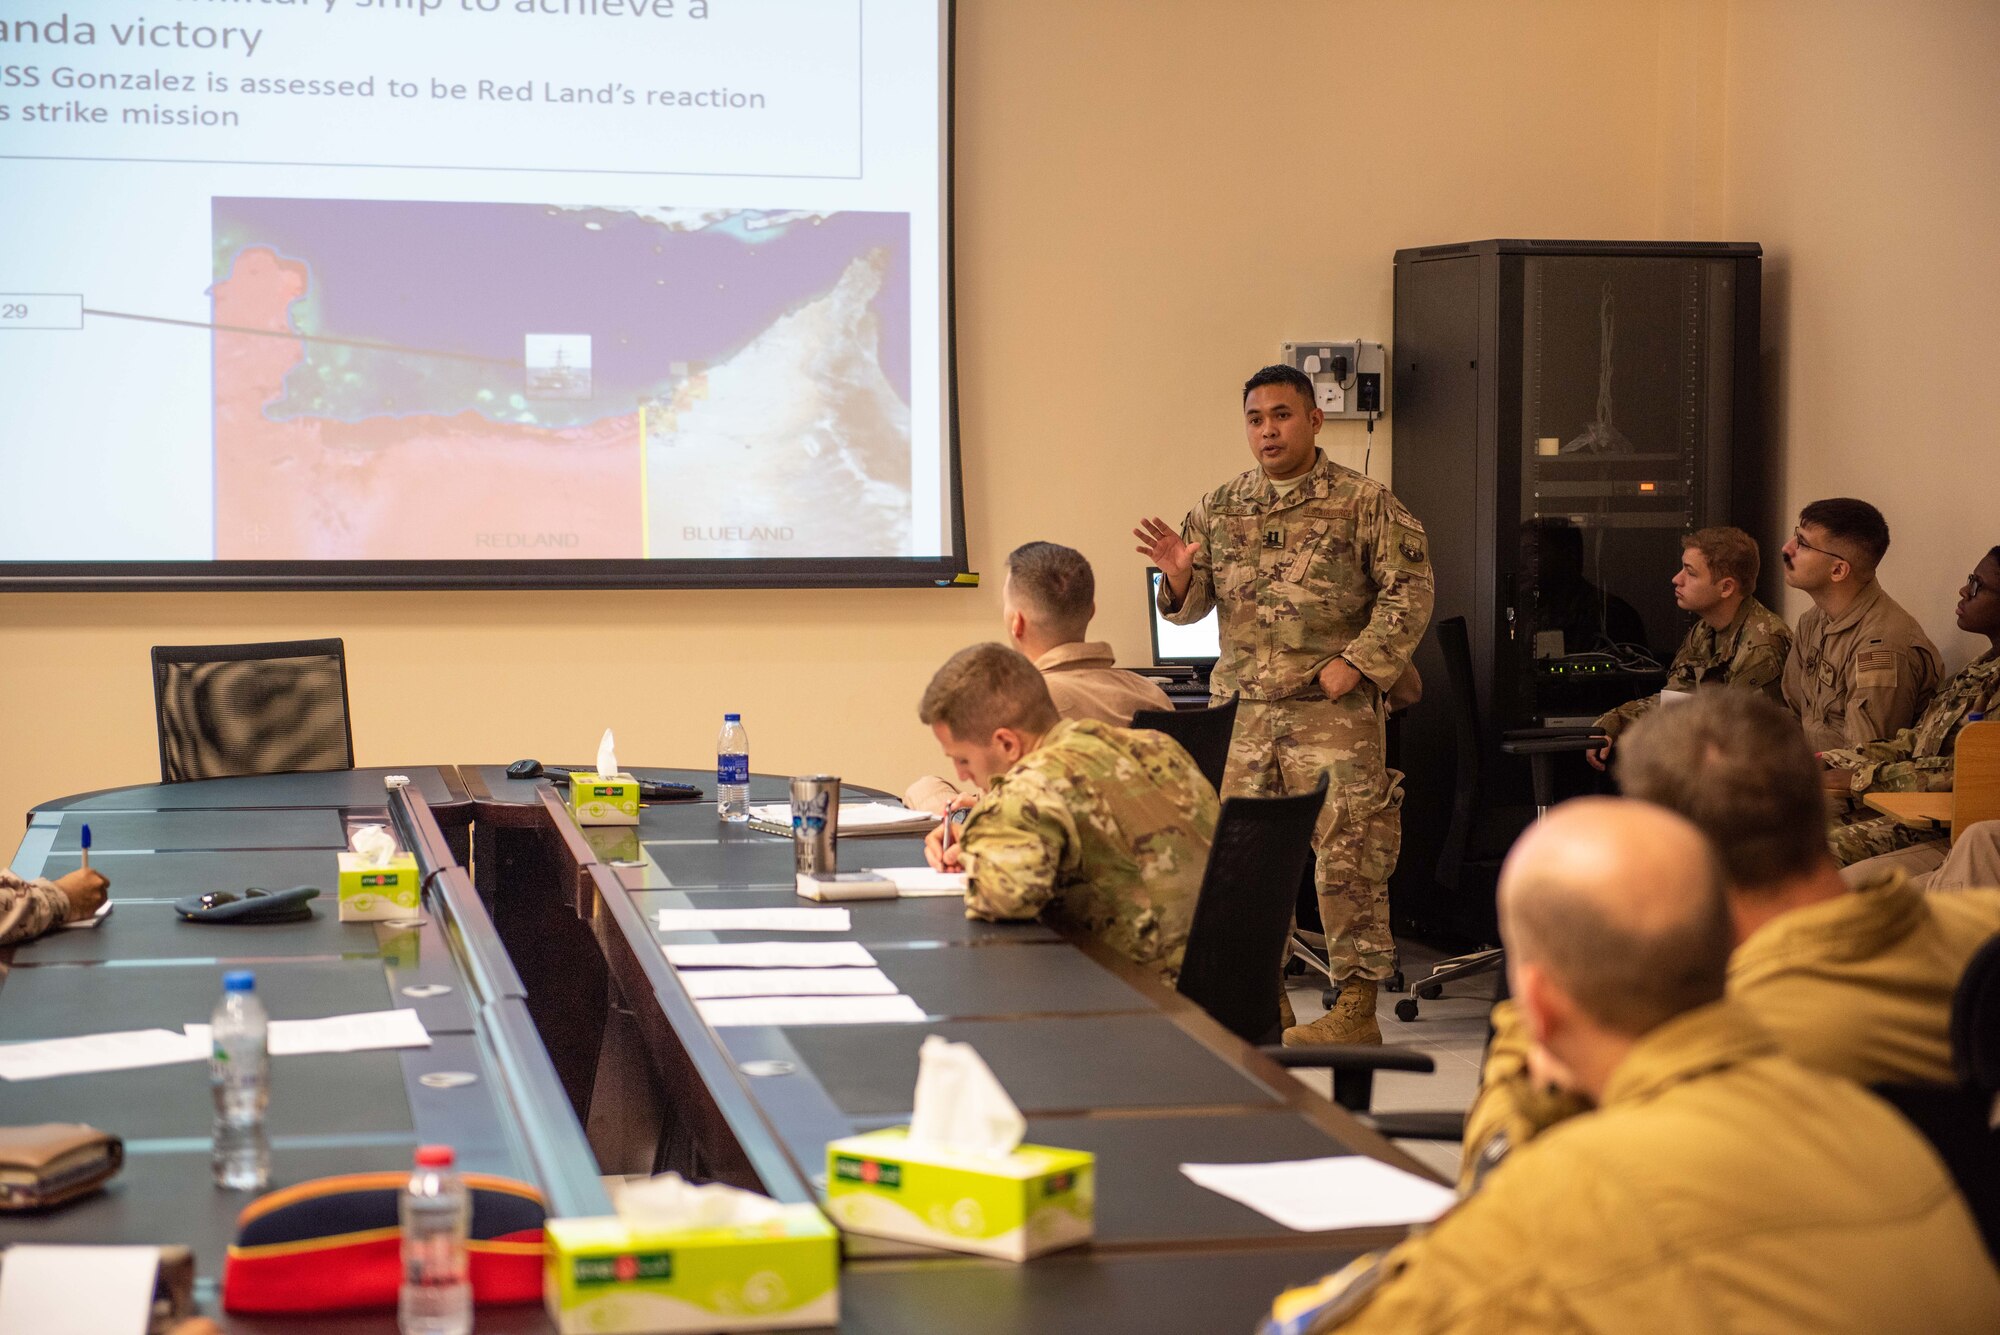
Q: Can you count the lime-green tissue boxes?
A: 4